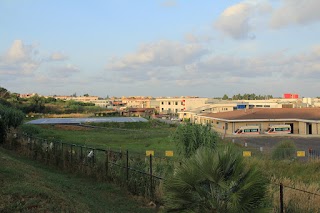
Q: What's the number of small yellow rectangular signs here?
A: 4